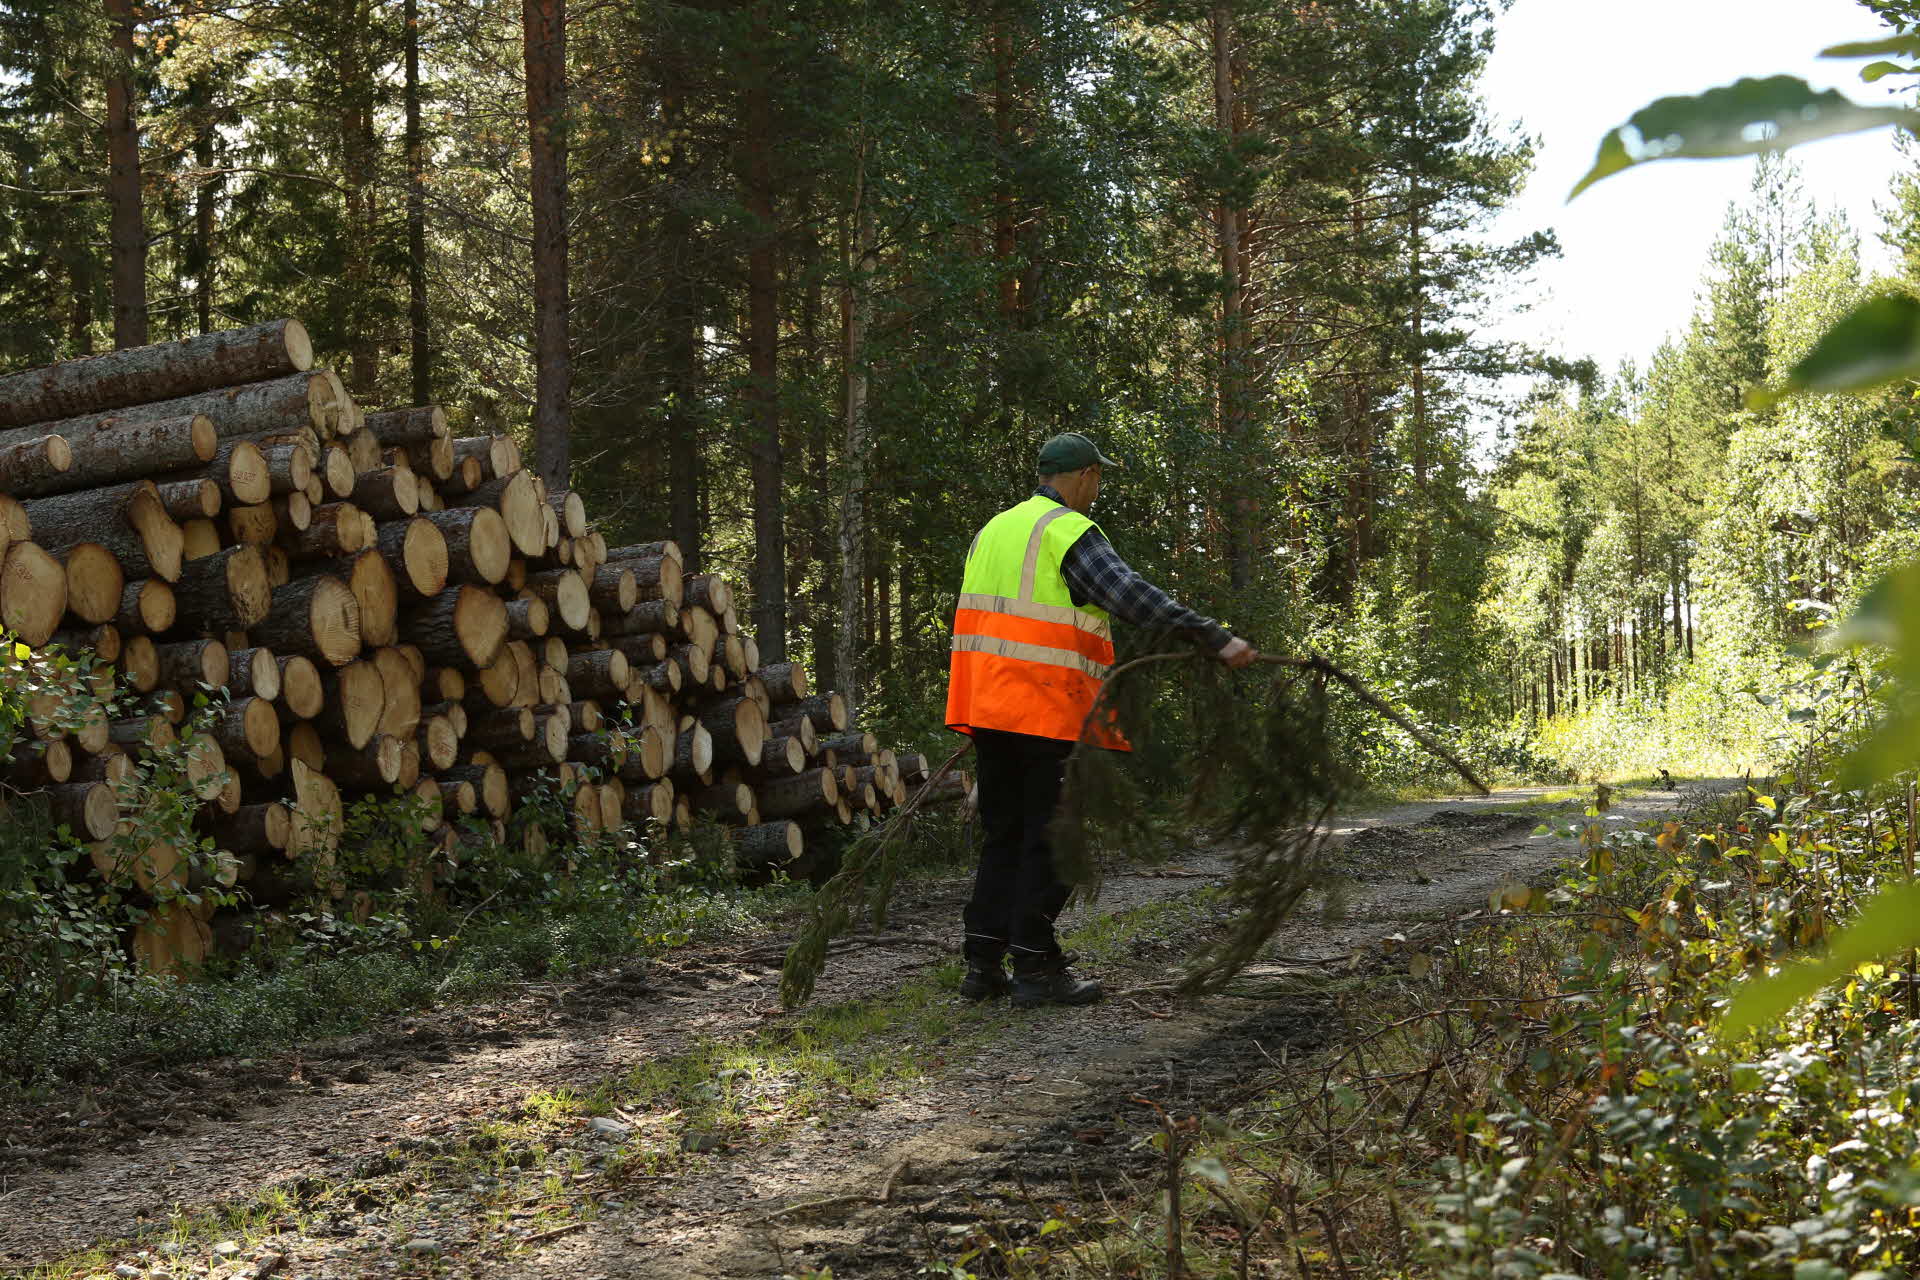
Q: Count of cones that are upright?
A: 0